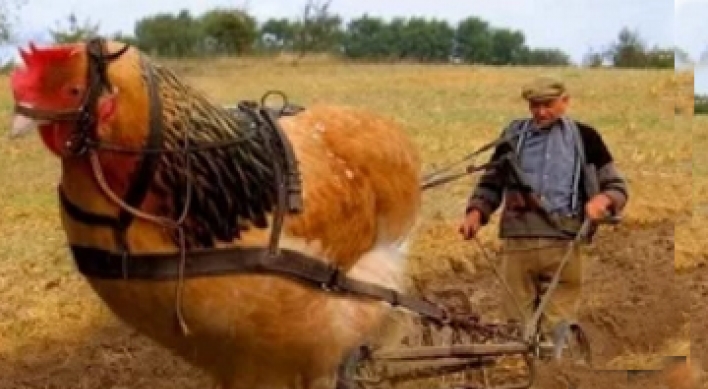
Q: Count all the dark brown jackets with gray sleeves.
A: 1